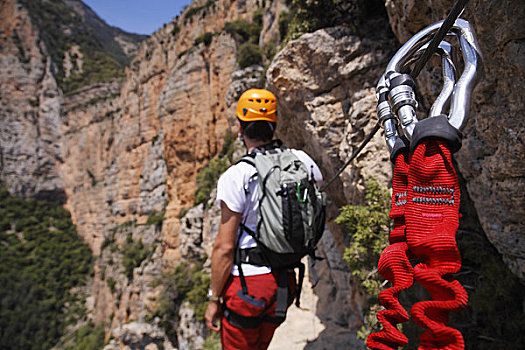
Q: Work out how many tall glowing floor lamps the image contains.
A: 0